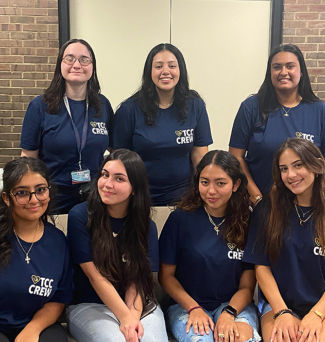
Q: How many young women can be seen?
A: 7